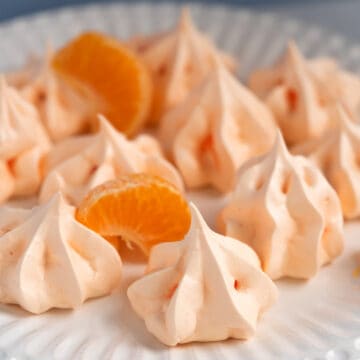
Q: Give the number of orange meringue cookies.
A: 10